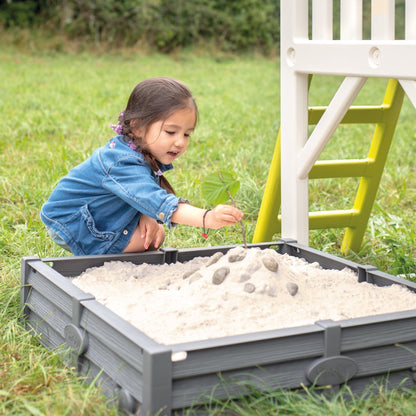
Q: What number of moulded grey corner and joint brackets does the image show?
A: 7